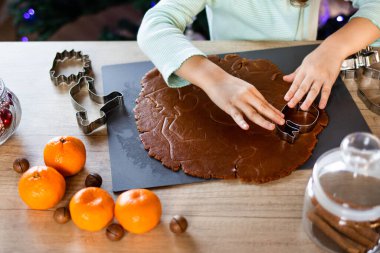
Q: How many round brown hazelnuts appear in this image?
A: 5